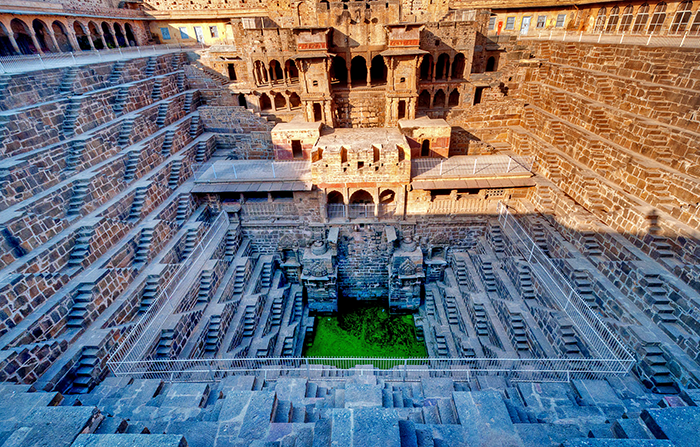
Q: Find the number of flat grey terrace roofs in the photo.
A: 2